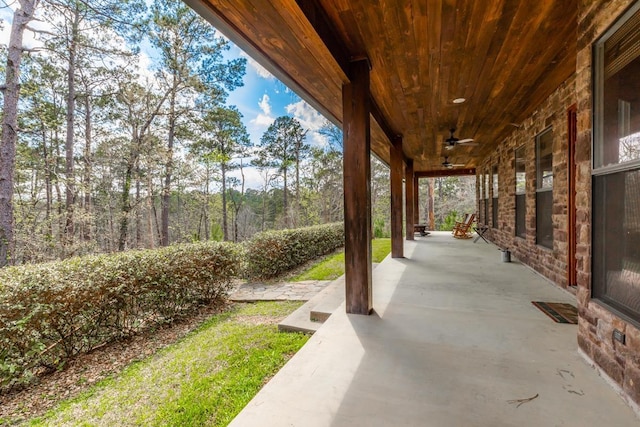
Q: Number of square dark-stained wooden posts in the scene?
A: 4